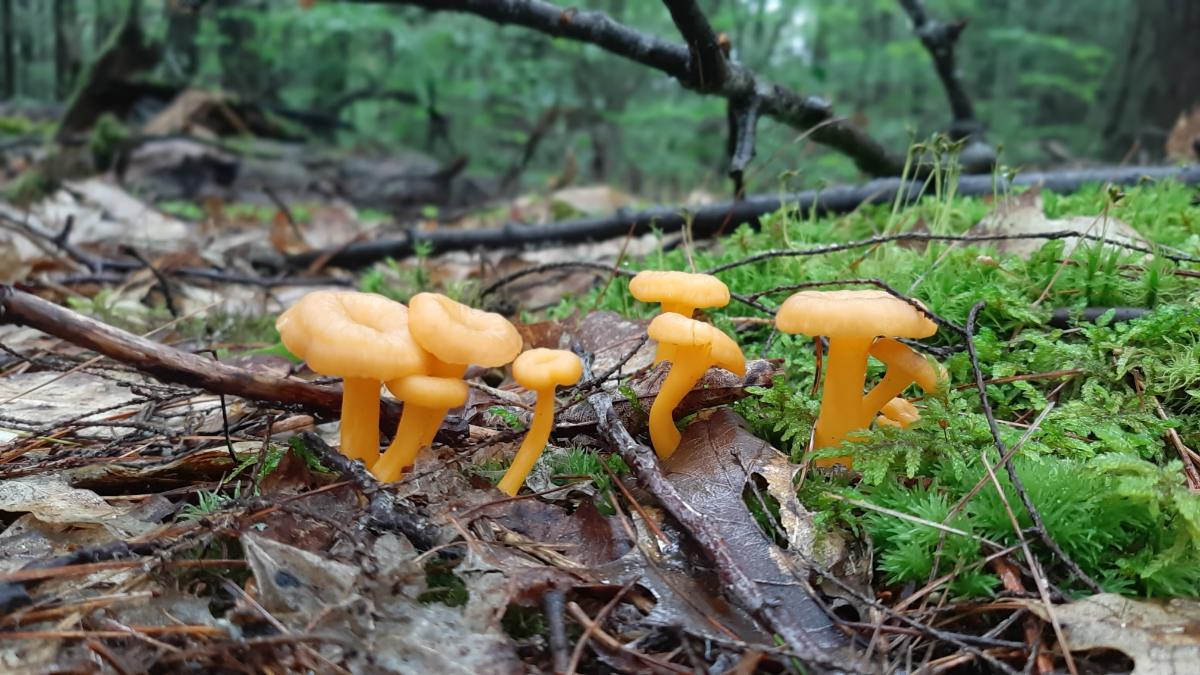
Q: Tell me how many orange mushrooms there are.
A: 9